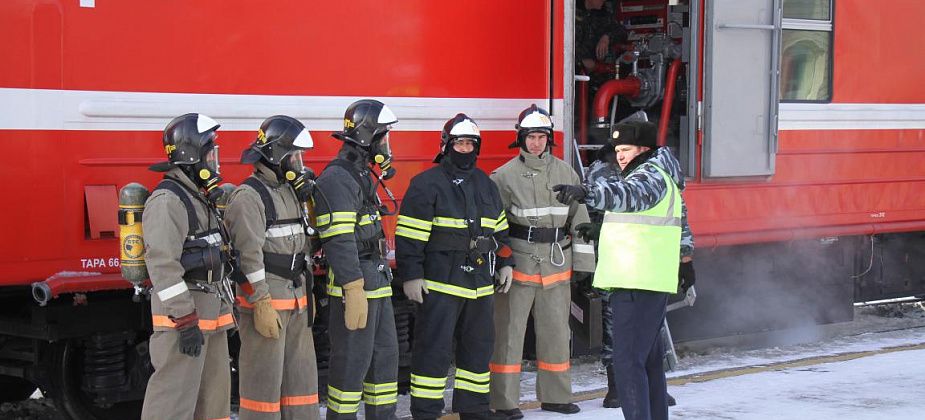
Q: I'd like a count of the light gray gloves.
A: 2